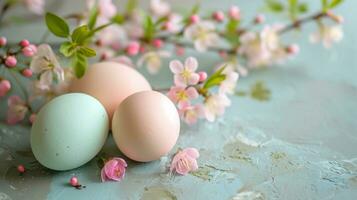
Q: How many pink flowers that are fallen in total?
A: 2